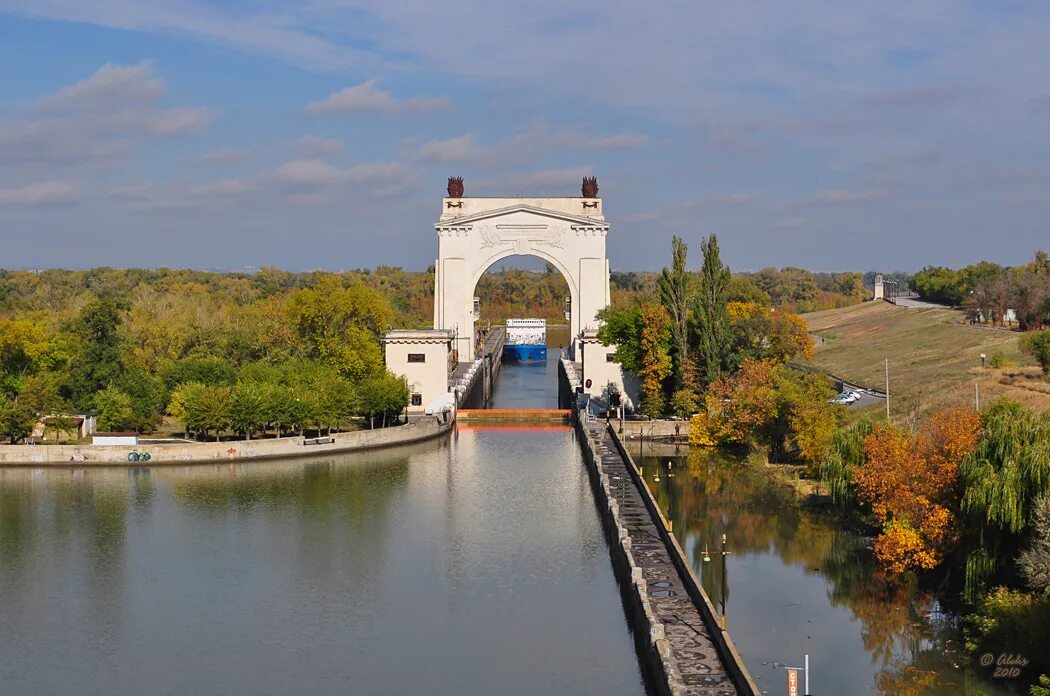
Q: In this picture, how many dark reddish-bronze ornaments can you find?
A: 2